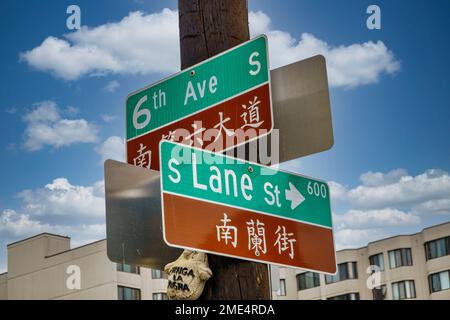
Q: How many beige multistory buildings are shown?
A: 2